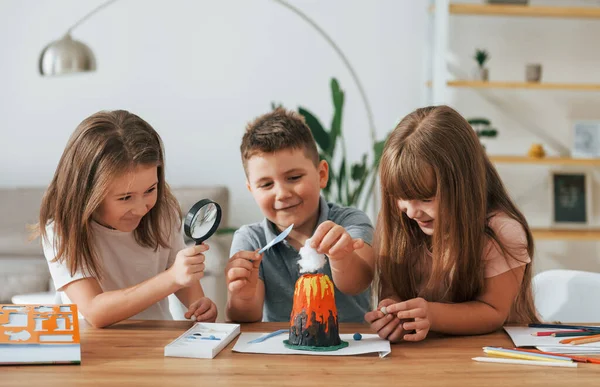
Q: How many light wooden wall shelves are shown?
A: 4